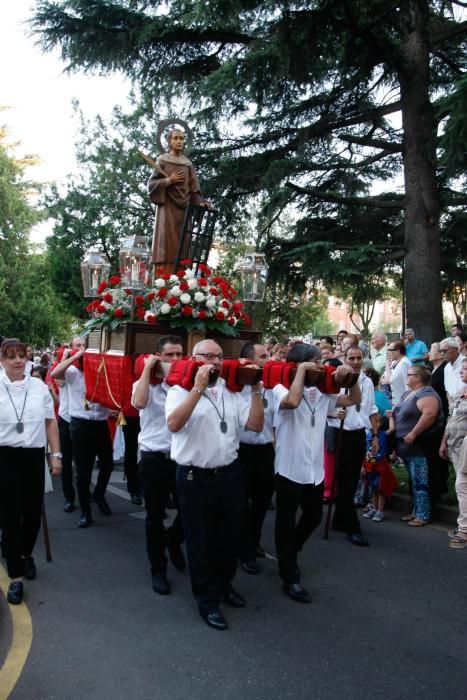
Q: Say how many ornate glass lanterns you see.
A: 3